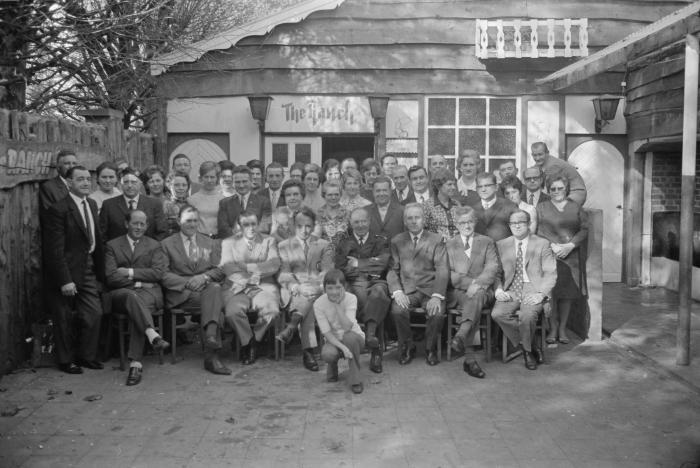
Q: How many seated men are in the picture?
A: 8